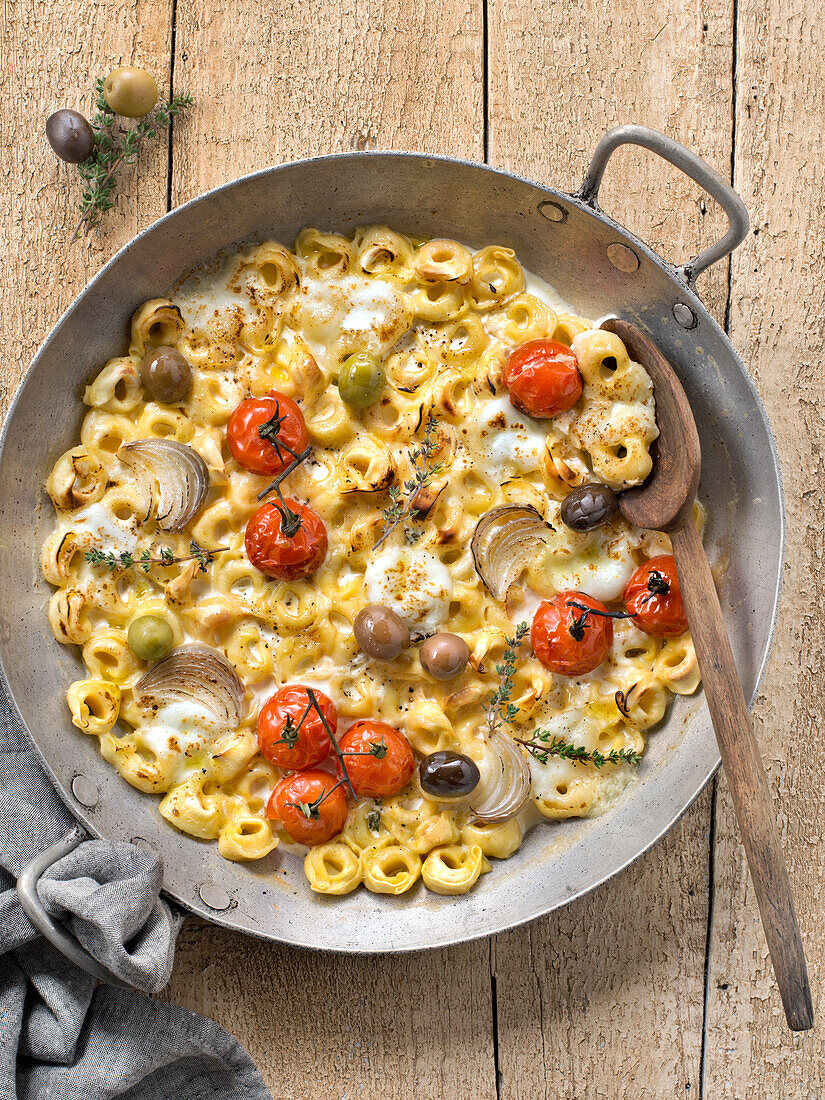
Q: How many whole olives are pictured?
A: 9